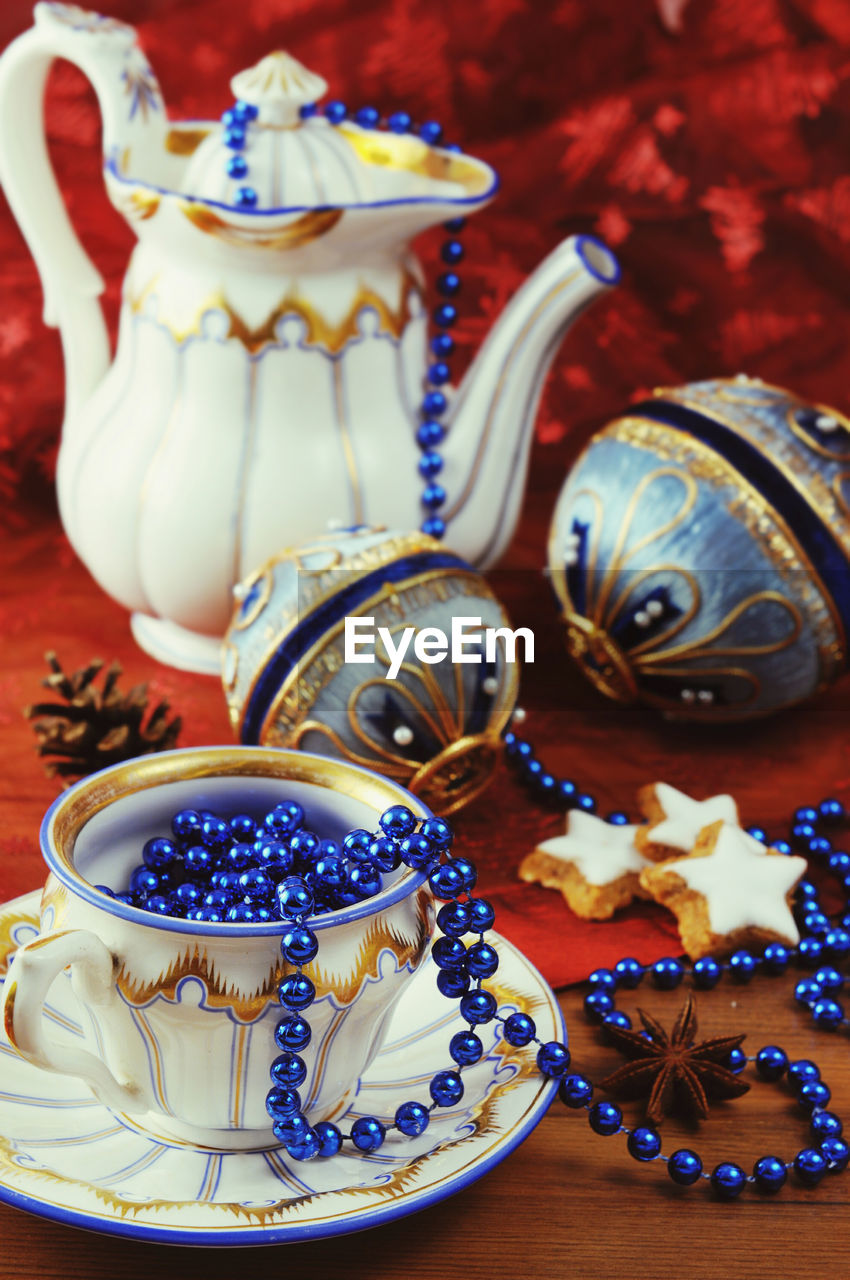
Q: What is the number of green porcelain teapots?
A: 0